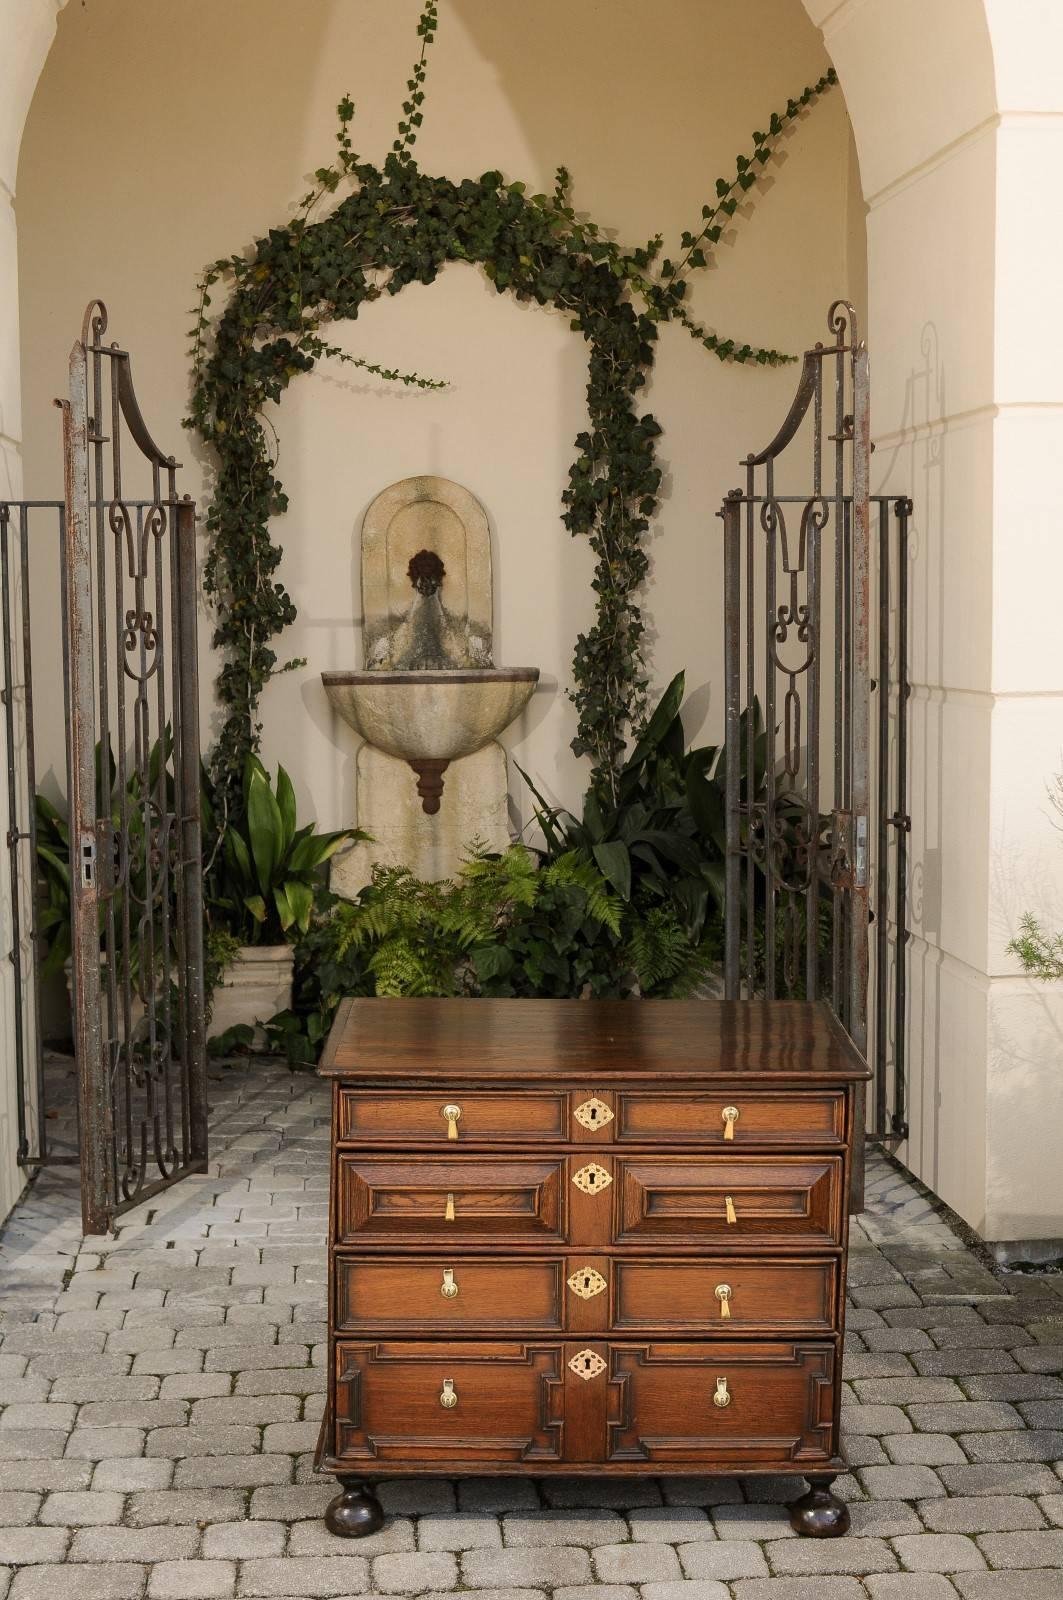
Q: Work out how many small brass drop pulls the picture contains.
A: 8